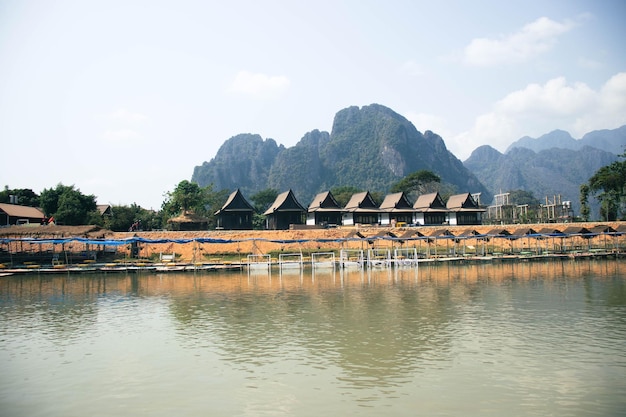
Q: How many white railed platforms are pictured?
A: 6